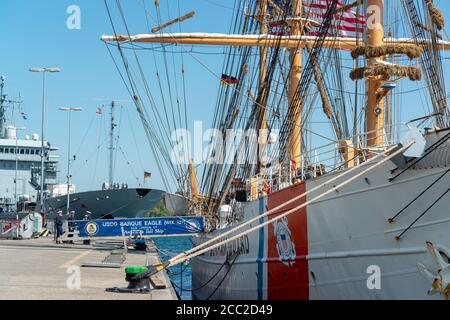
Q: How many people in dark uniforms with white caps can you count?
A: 3